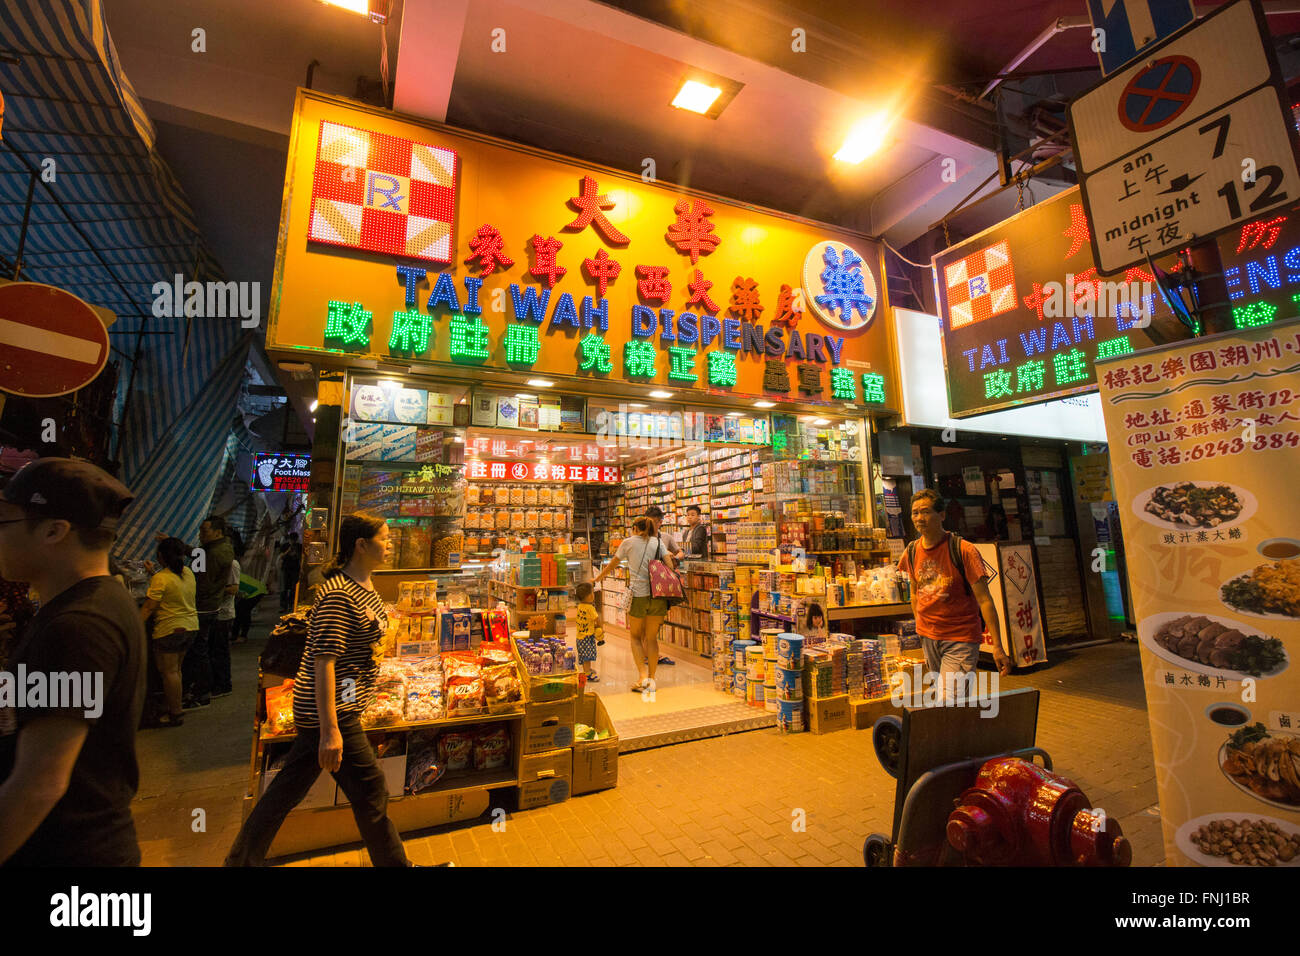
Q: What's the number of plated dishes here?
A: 5